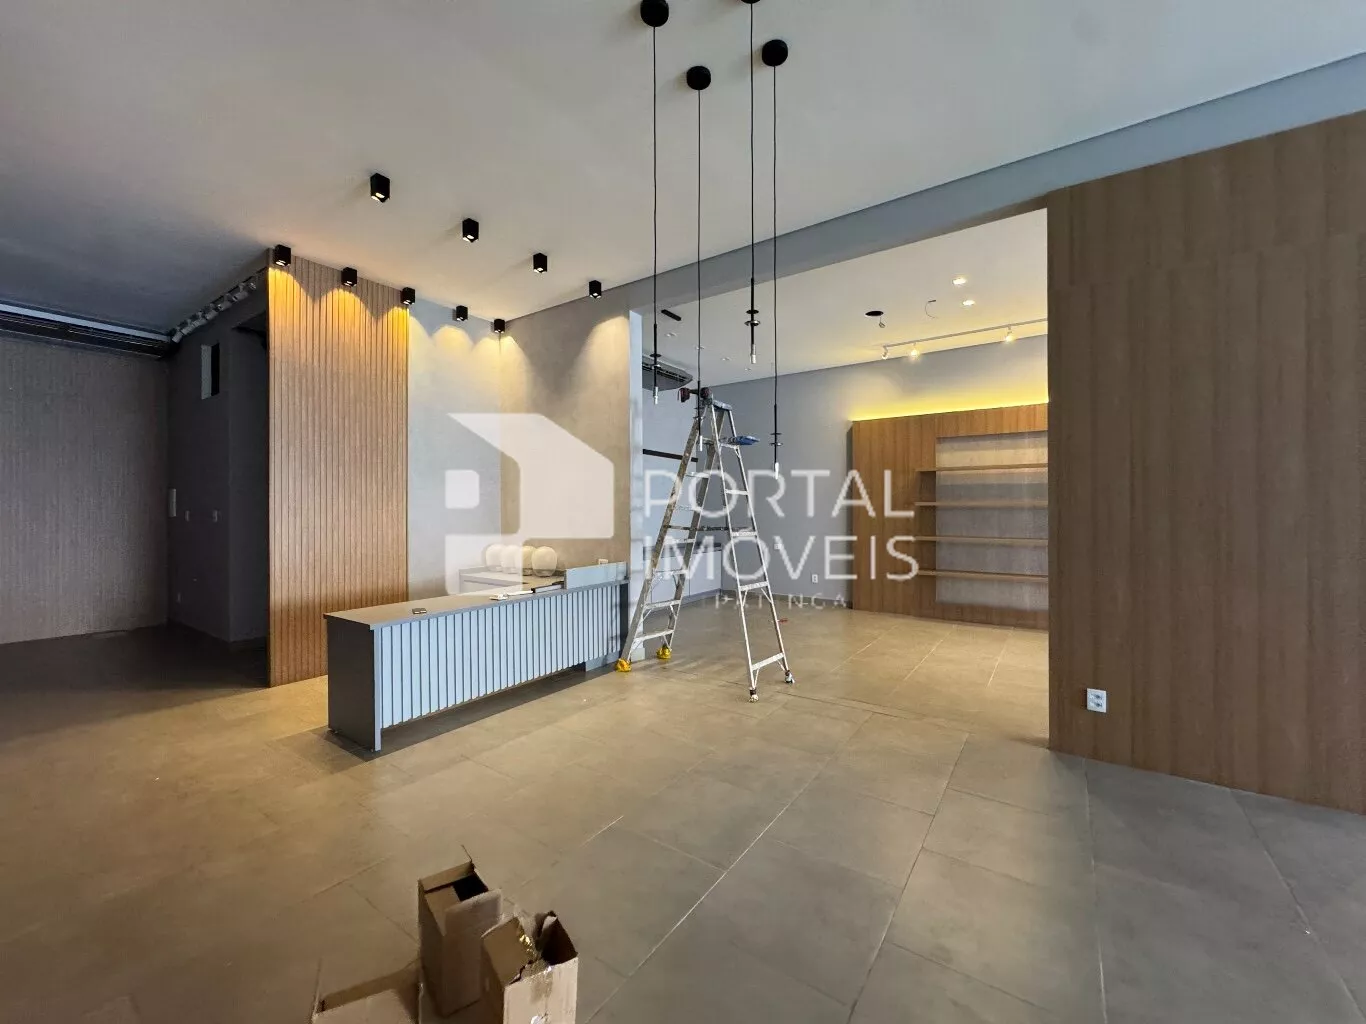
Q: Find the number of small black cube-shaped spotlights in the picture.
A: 9